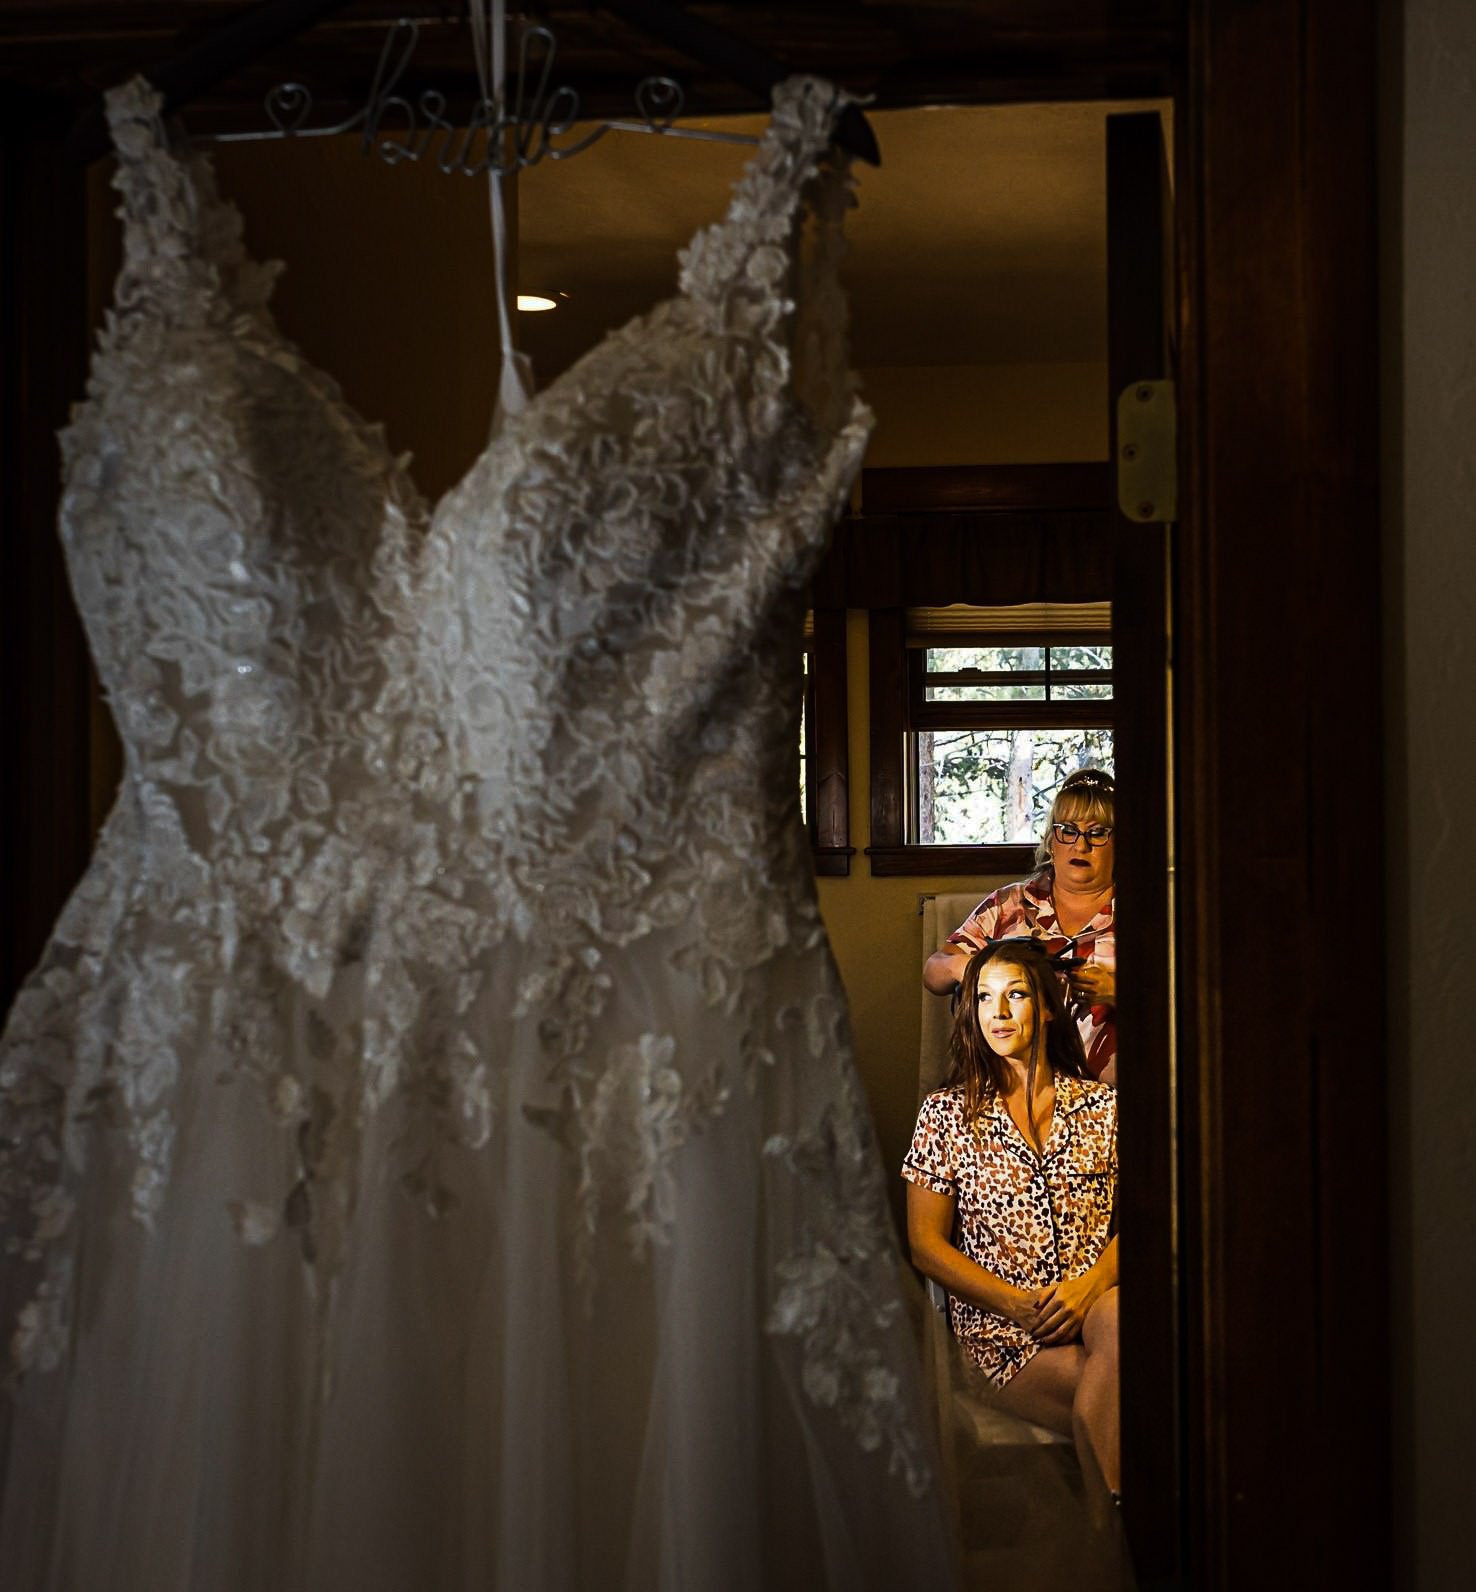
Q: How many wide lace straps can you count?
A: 2